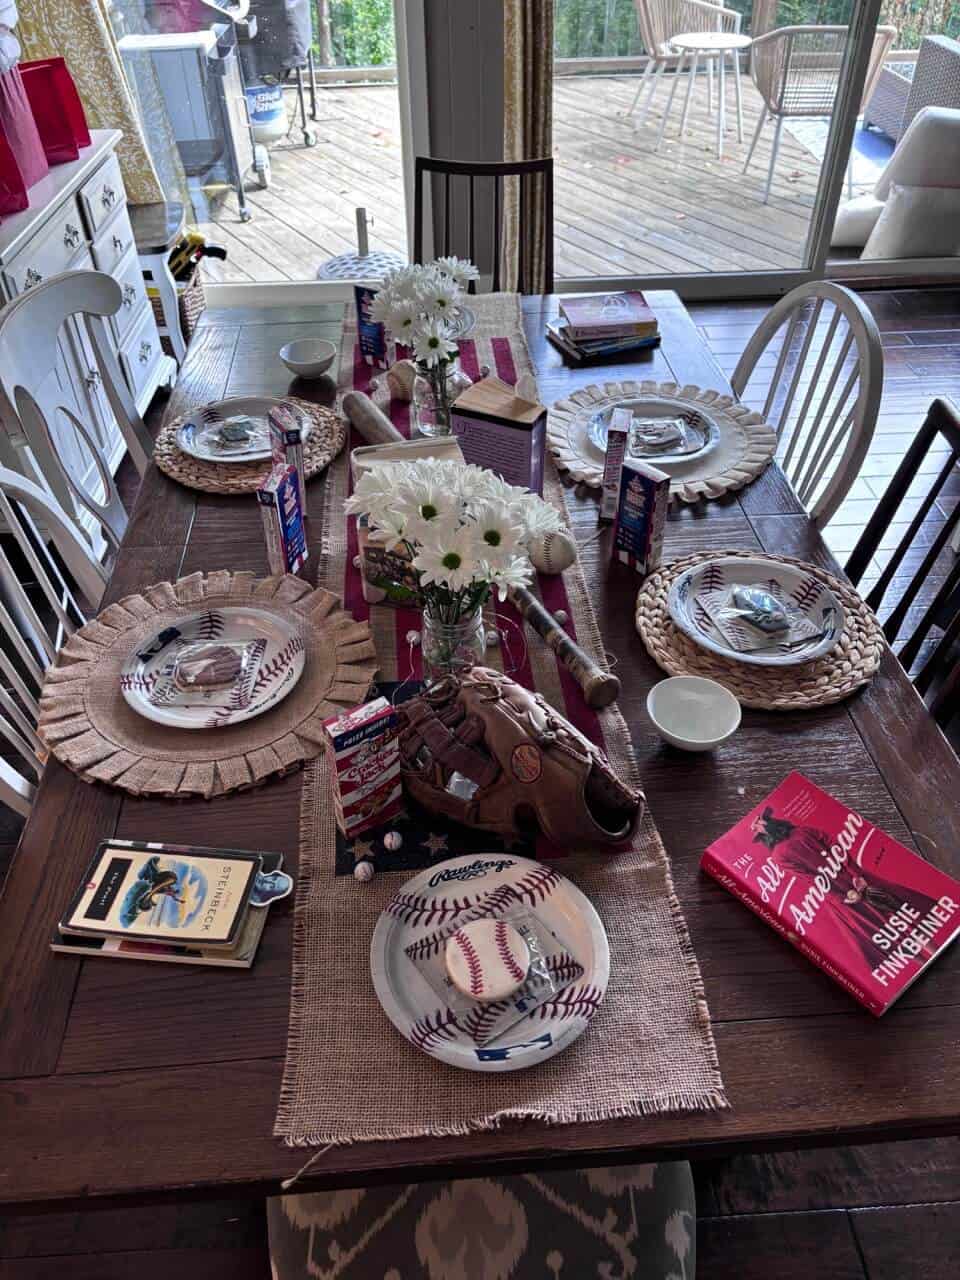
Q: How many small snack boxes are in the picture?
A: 6